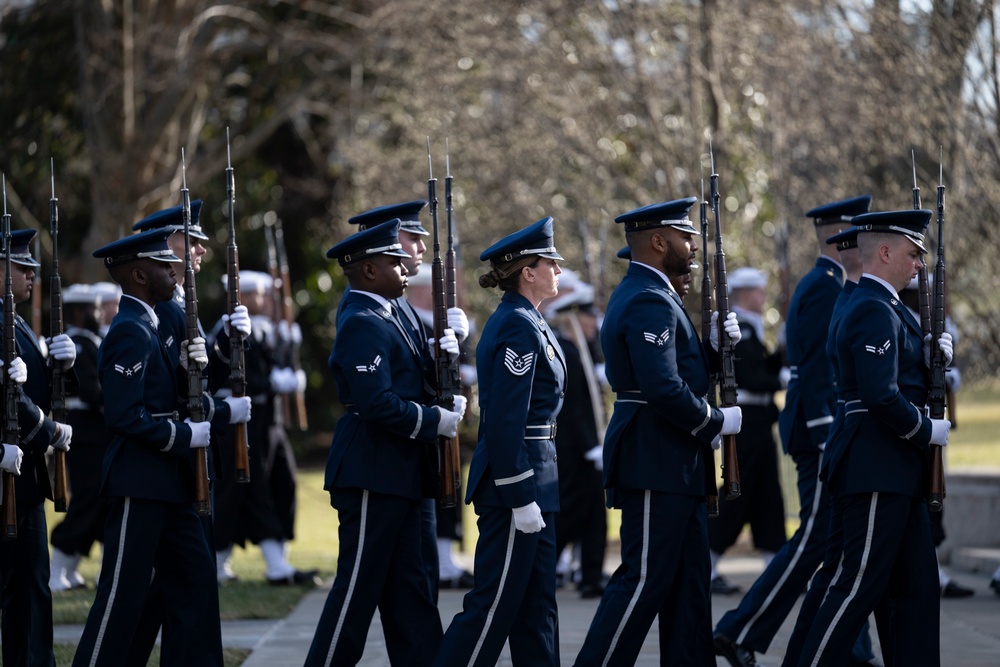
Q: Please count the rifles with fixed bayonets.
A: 10